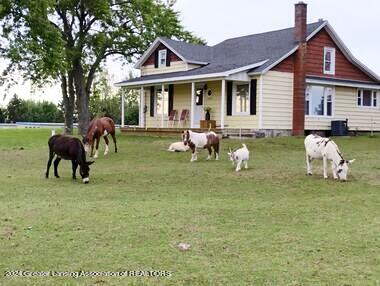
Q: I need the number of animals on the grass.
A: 6